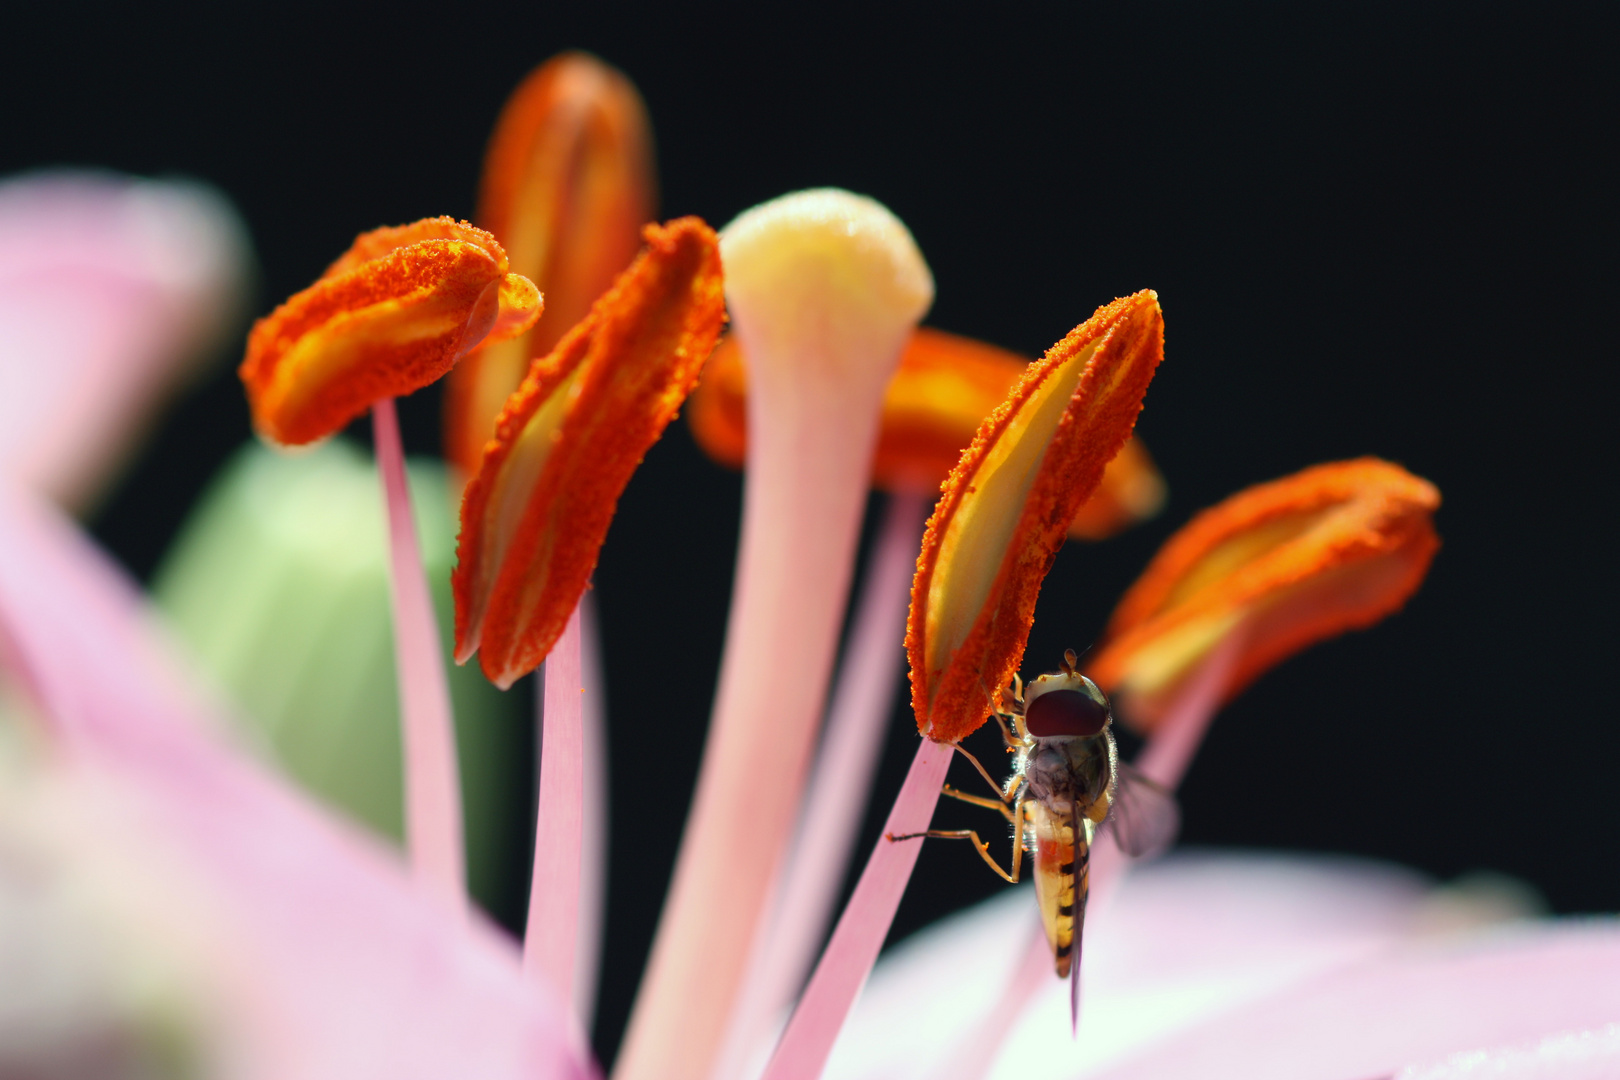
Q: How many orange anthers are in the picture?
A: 6